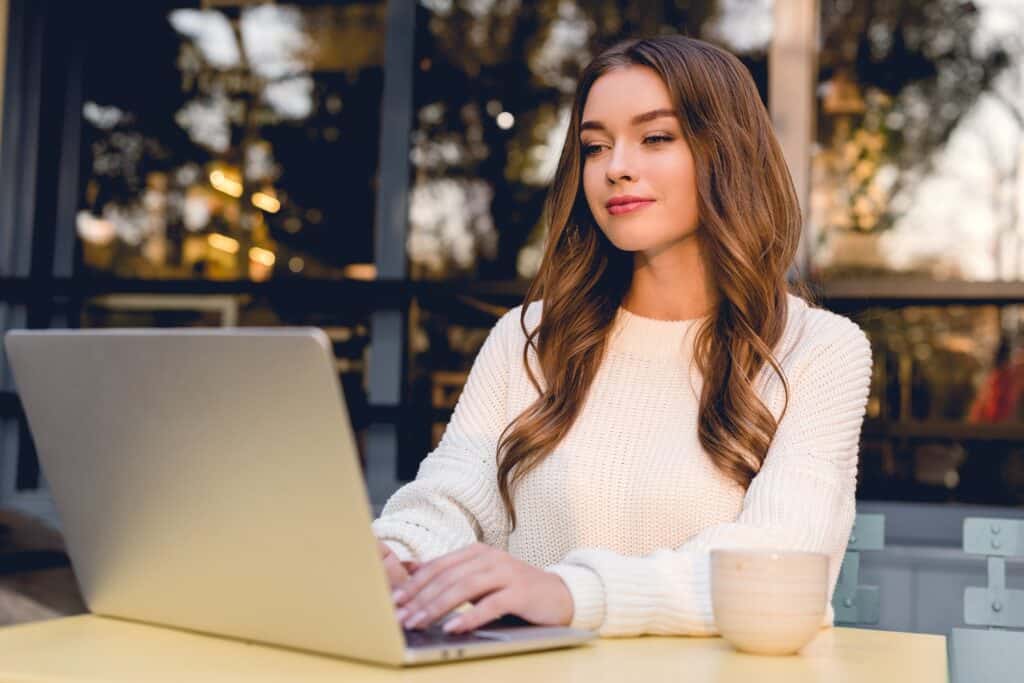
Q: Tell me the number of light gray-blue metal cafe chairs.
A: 2